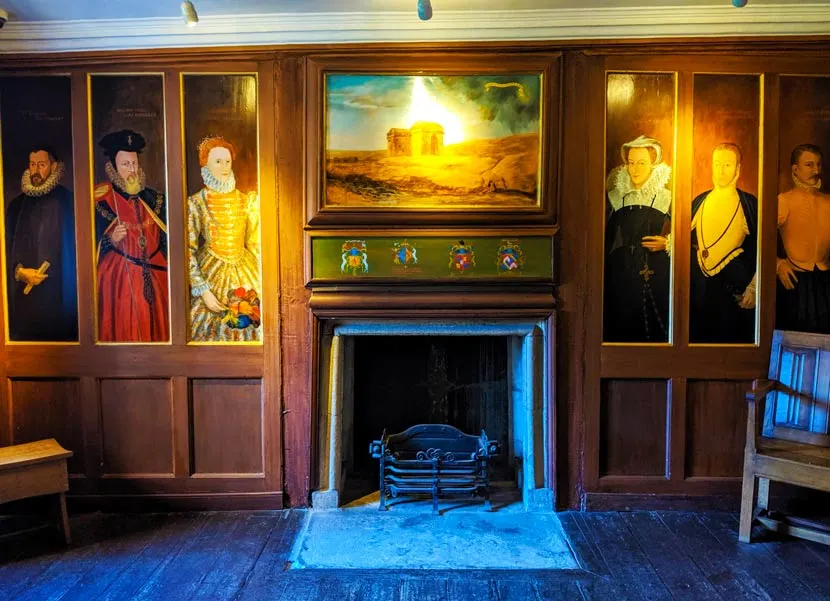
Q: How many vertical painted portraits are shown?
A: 6